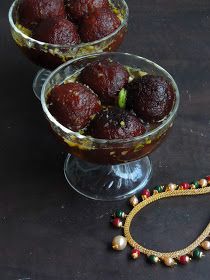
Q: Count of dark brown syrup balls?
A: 8